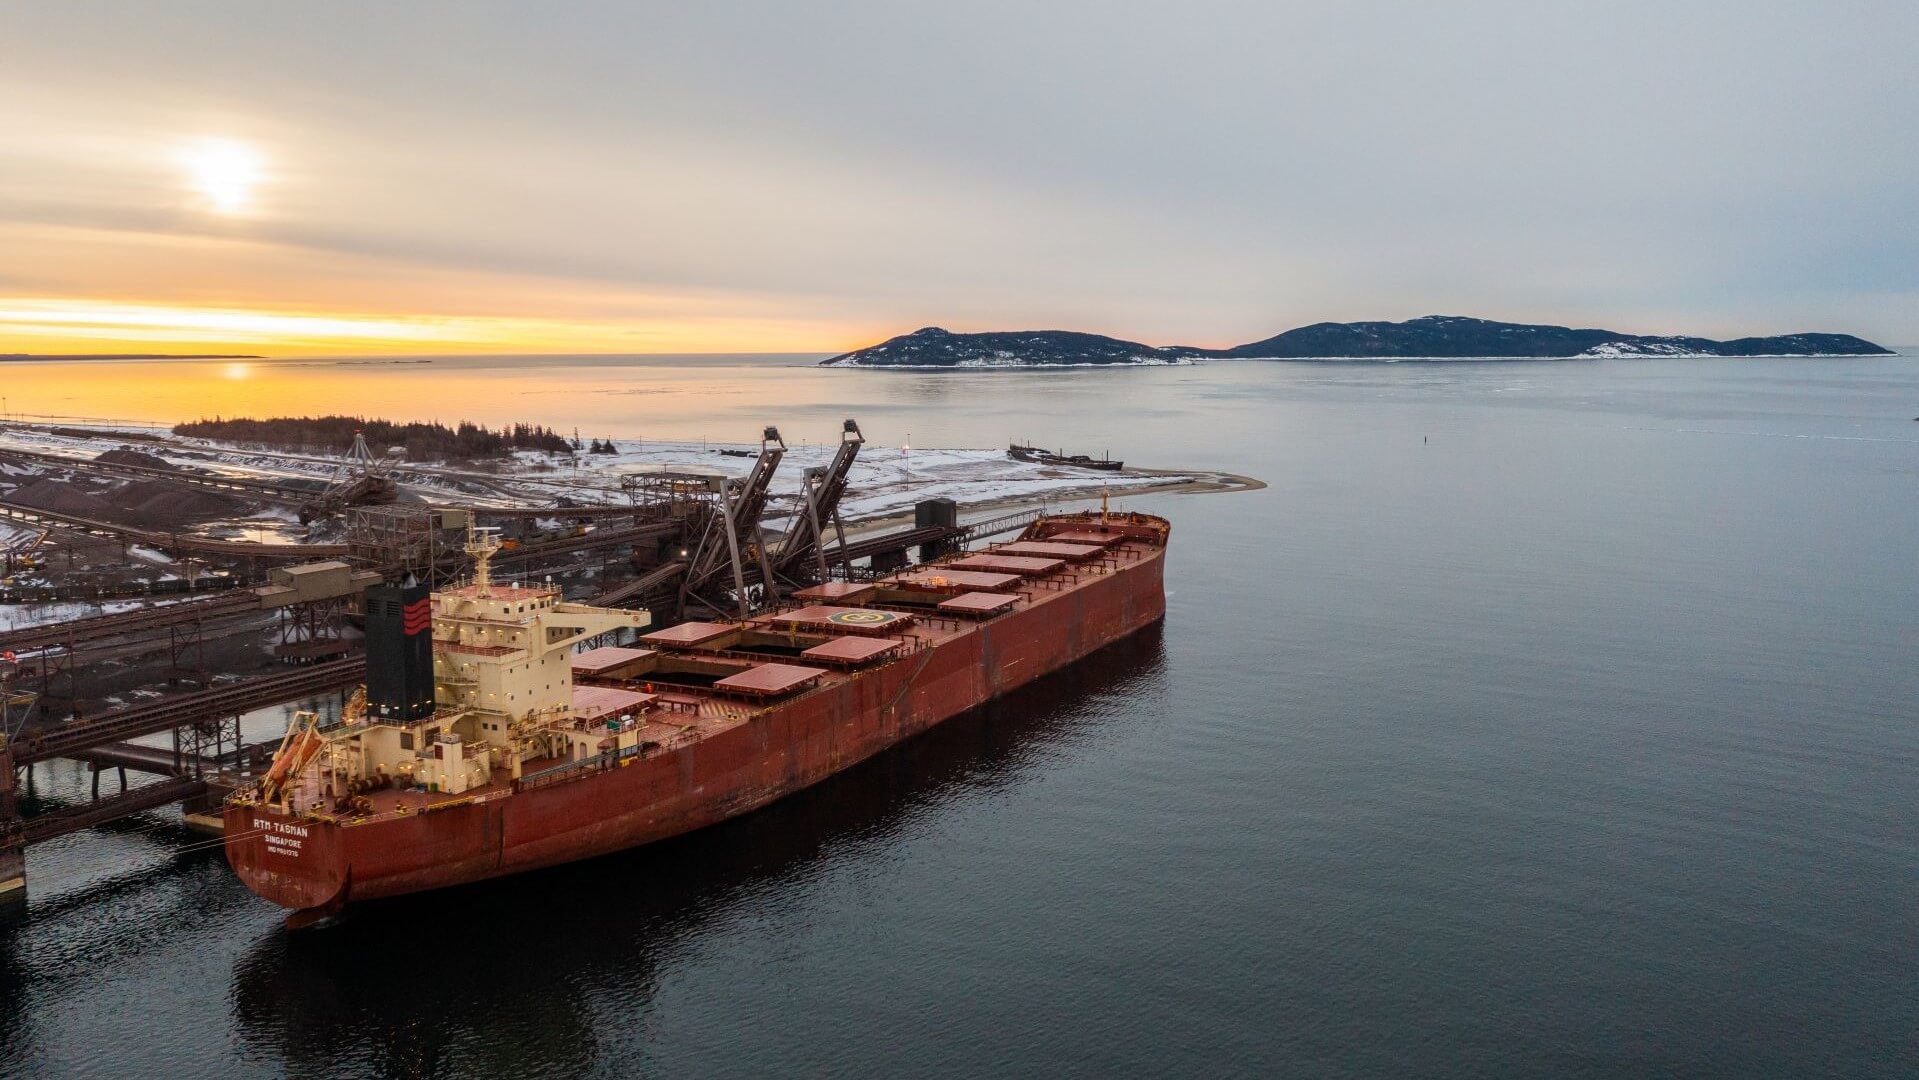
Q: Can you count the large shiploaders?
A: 2